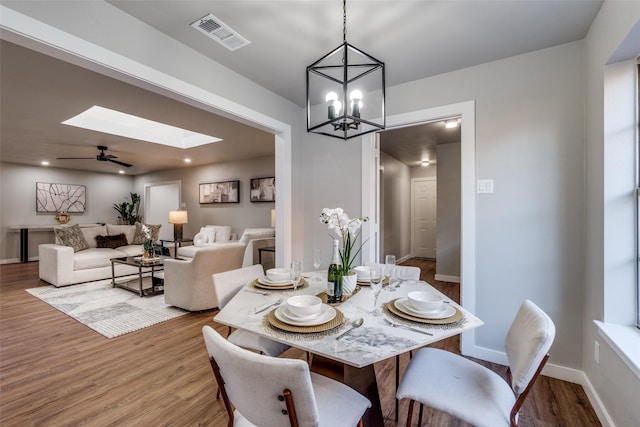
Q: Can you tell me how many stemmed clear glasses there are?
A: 4